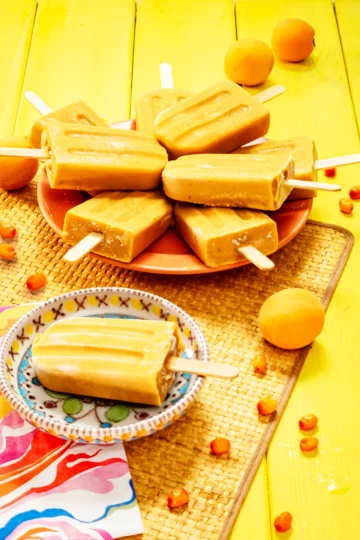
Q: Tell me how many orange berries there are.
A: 13